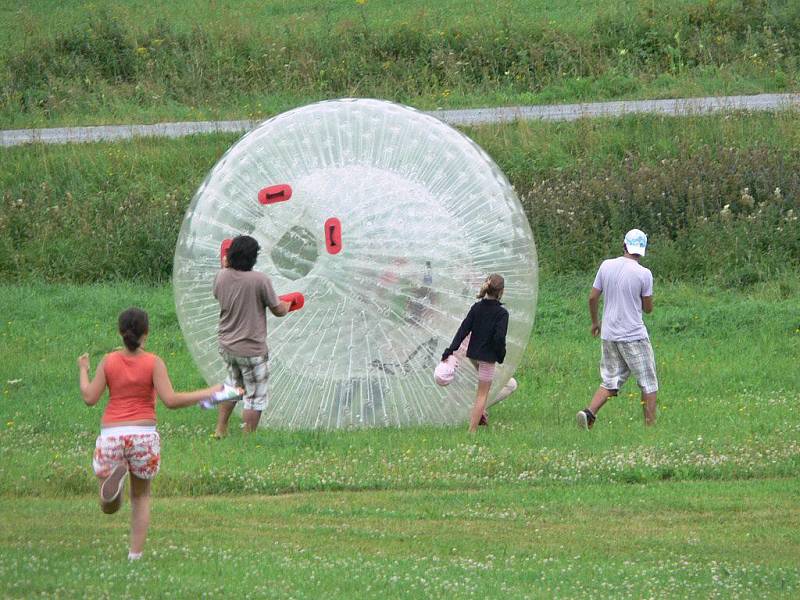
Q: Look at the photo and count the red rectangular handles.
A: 4